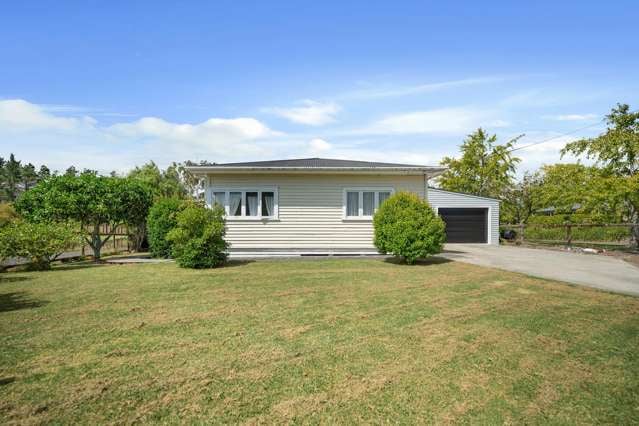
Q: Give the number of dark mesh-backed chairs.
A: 0